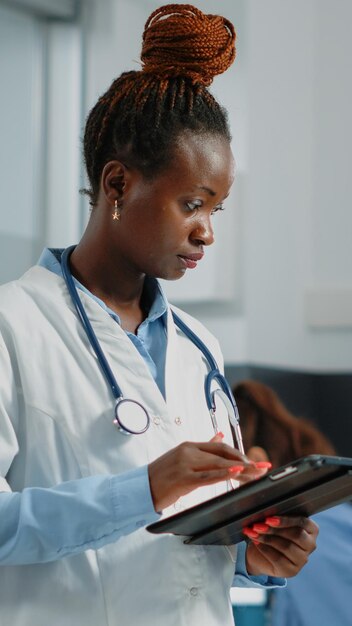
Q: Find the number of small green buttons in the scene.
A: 0